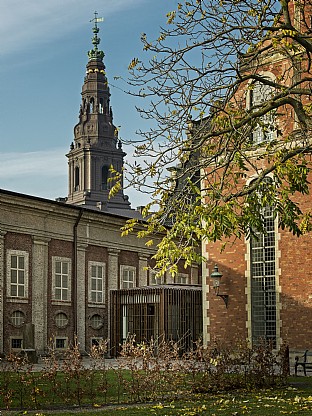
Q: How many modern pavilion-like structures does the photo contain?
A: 1